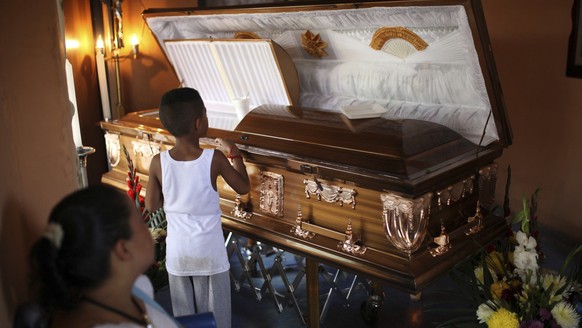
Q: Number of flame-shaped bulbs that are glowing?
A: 2